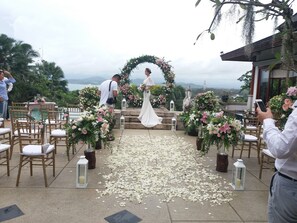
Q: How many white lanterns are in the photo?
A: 6